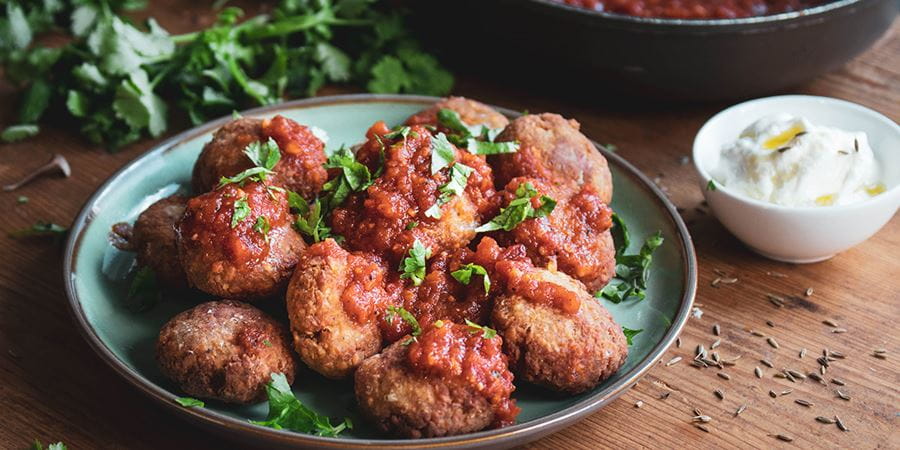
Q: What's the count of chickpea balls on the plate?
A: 11